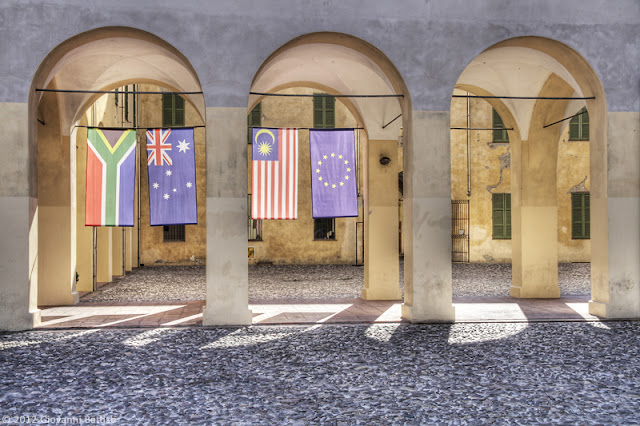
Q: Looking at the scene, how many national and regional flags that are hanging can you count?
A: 4